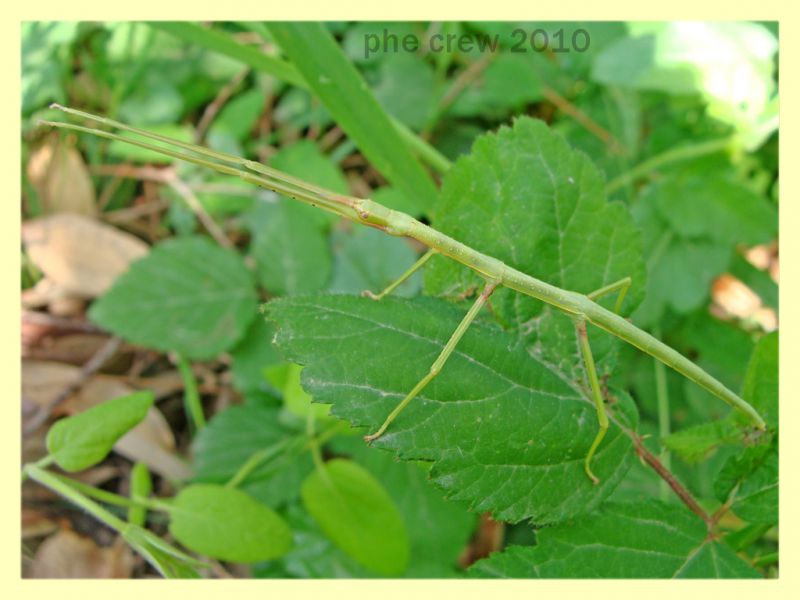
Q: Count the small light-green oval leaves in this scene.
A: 3